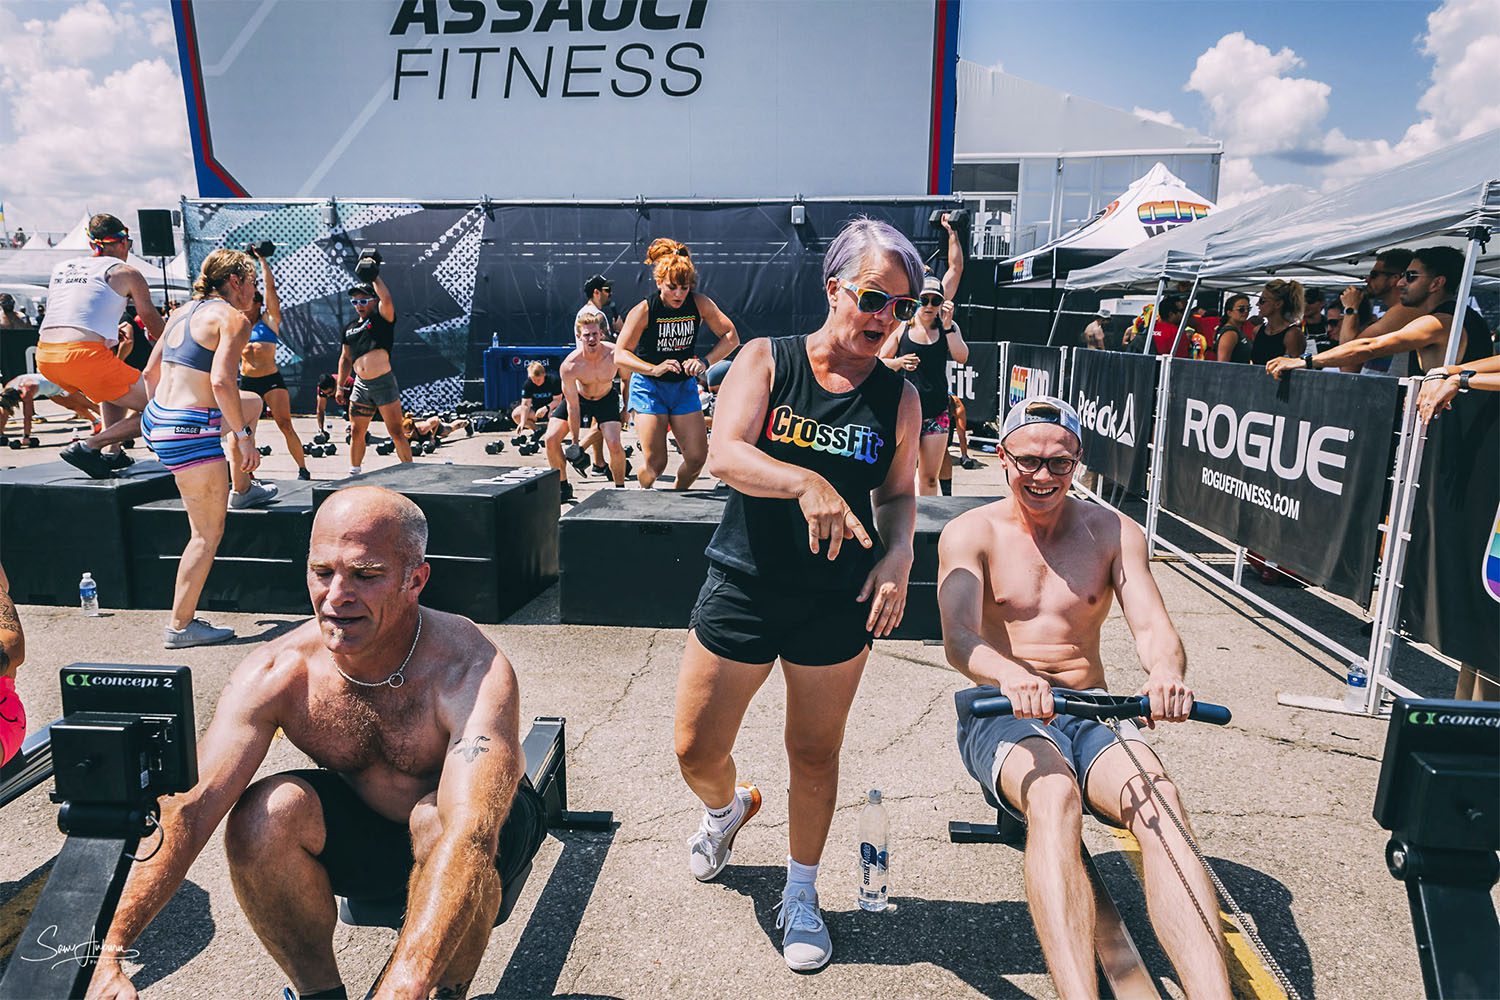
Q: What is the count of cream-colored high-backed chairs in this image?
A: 0